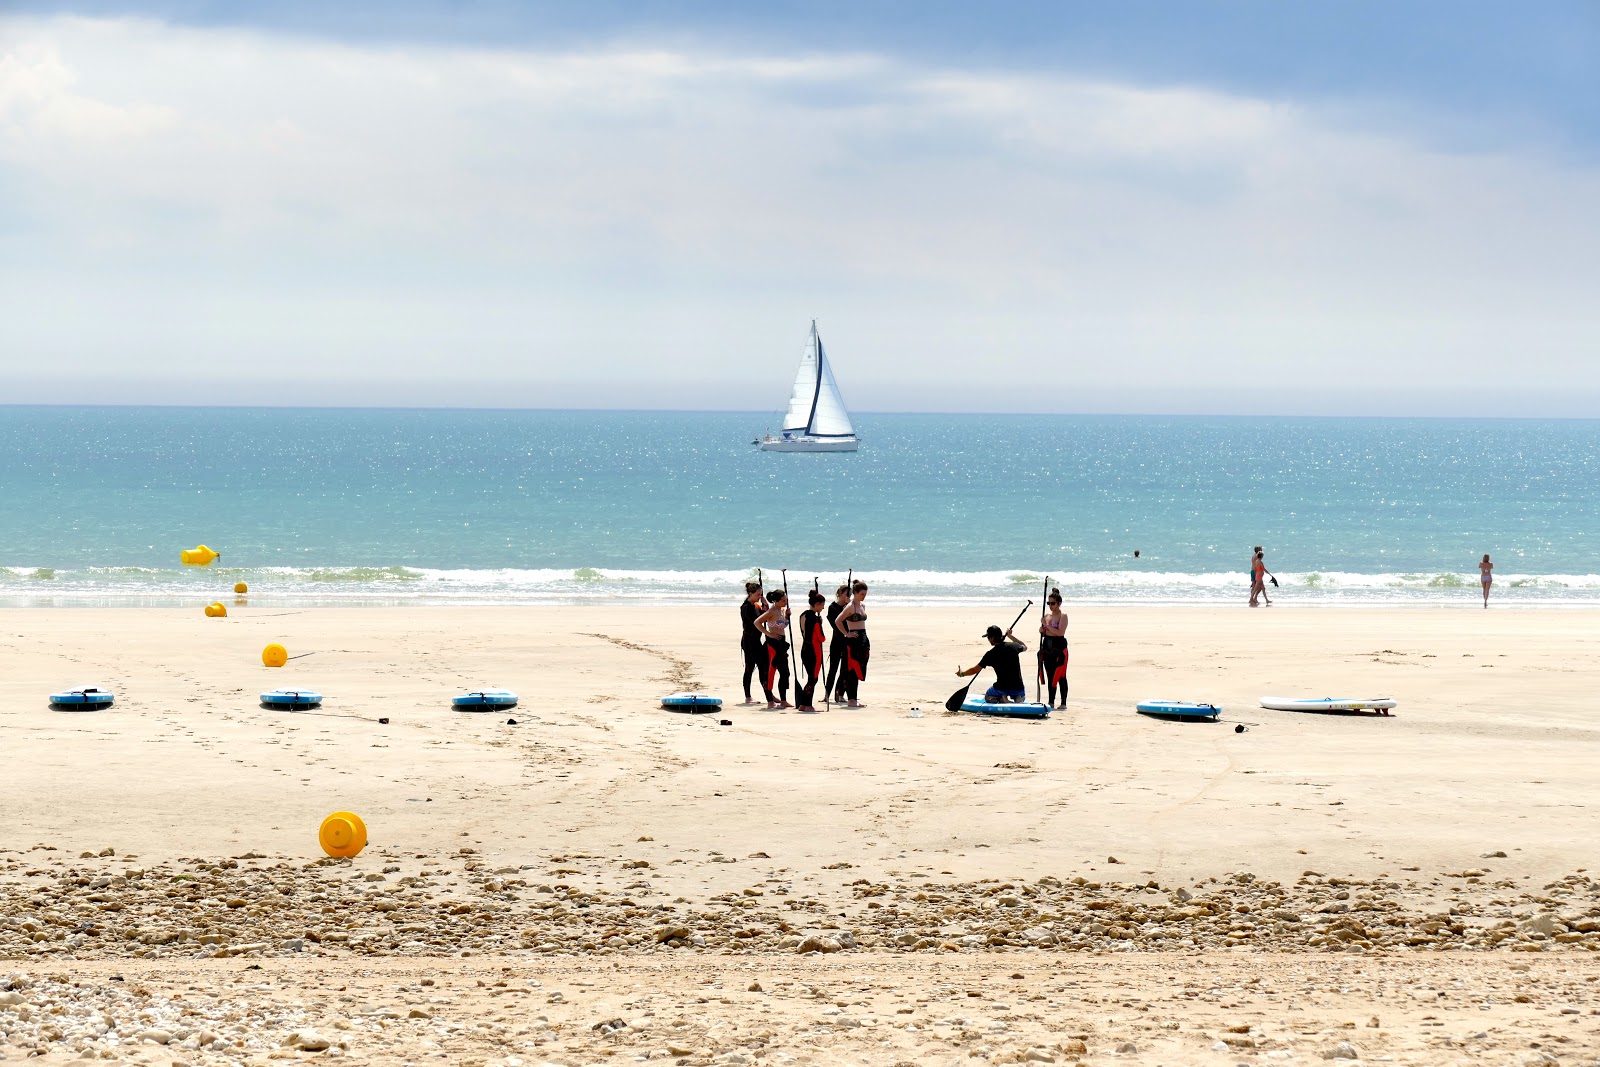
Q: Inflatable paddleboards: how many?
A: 7